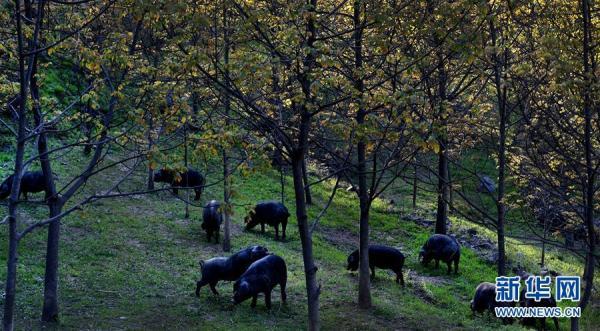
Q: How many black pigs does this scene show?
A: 10